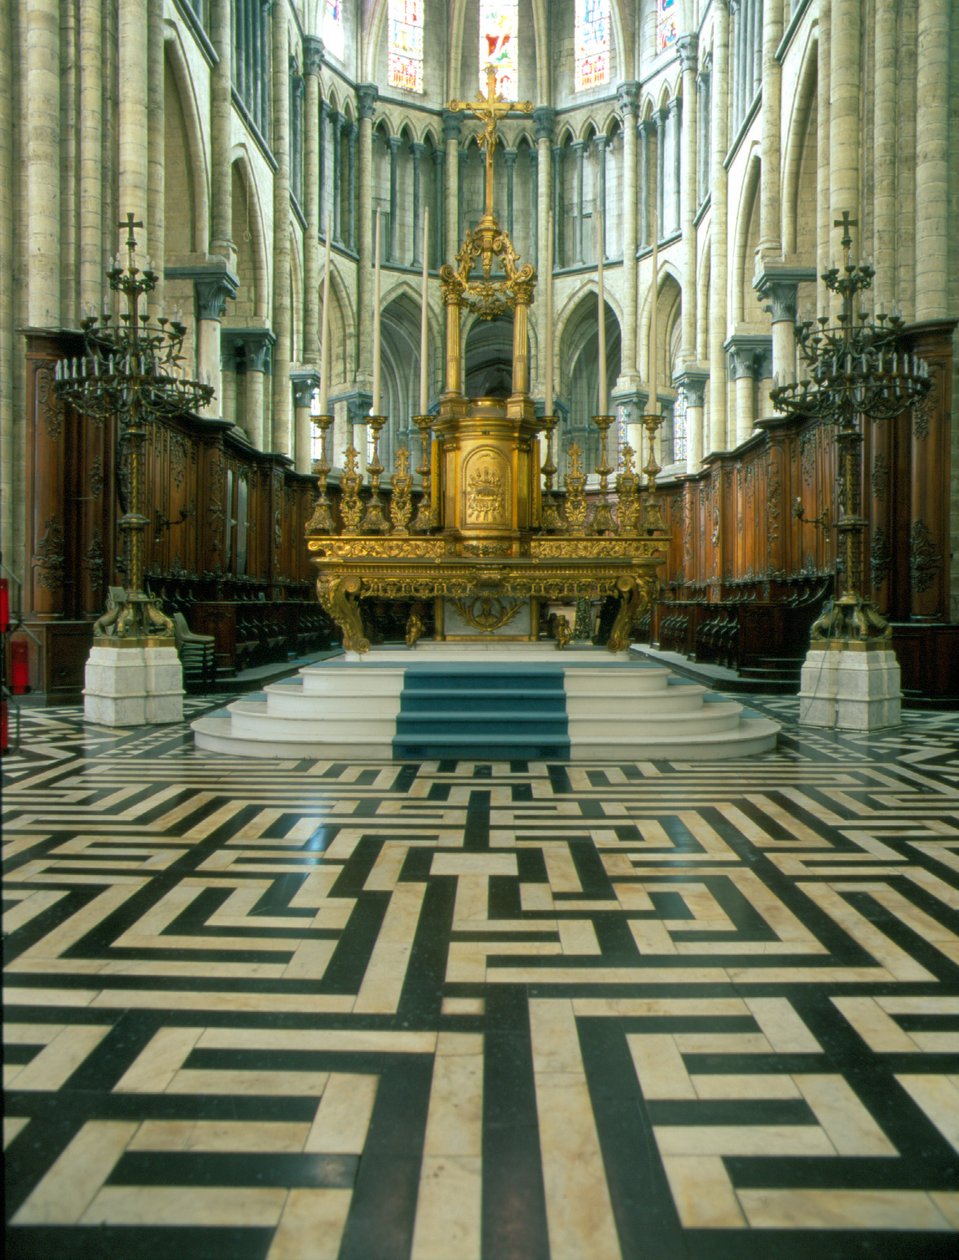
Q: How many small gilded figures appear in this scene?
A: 2